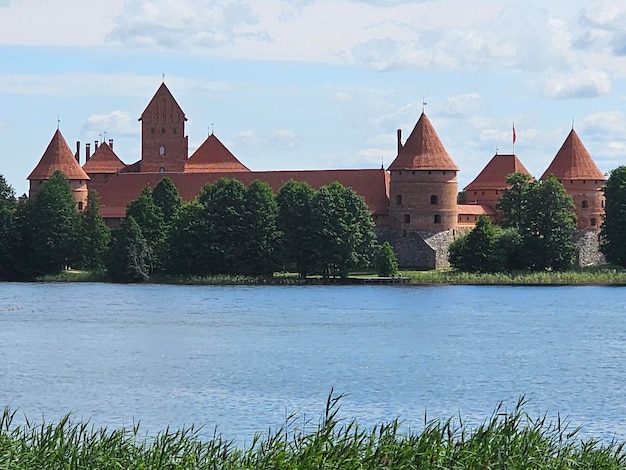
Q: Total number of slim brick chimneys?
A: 5